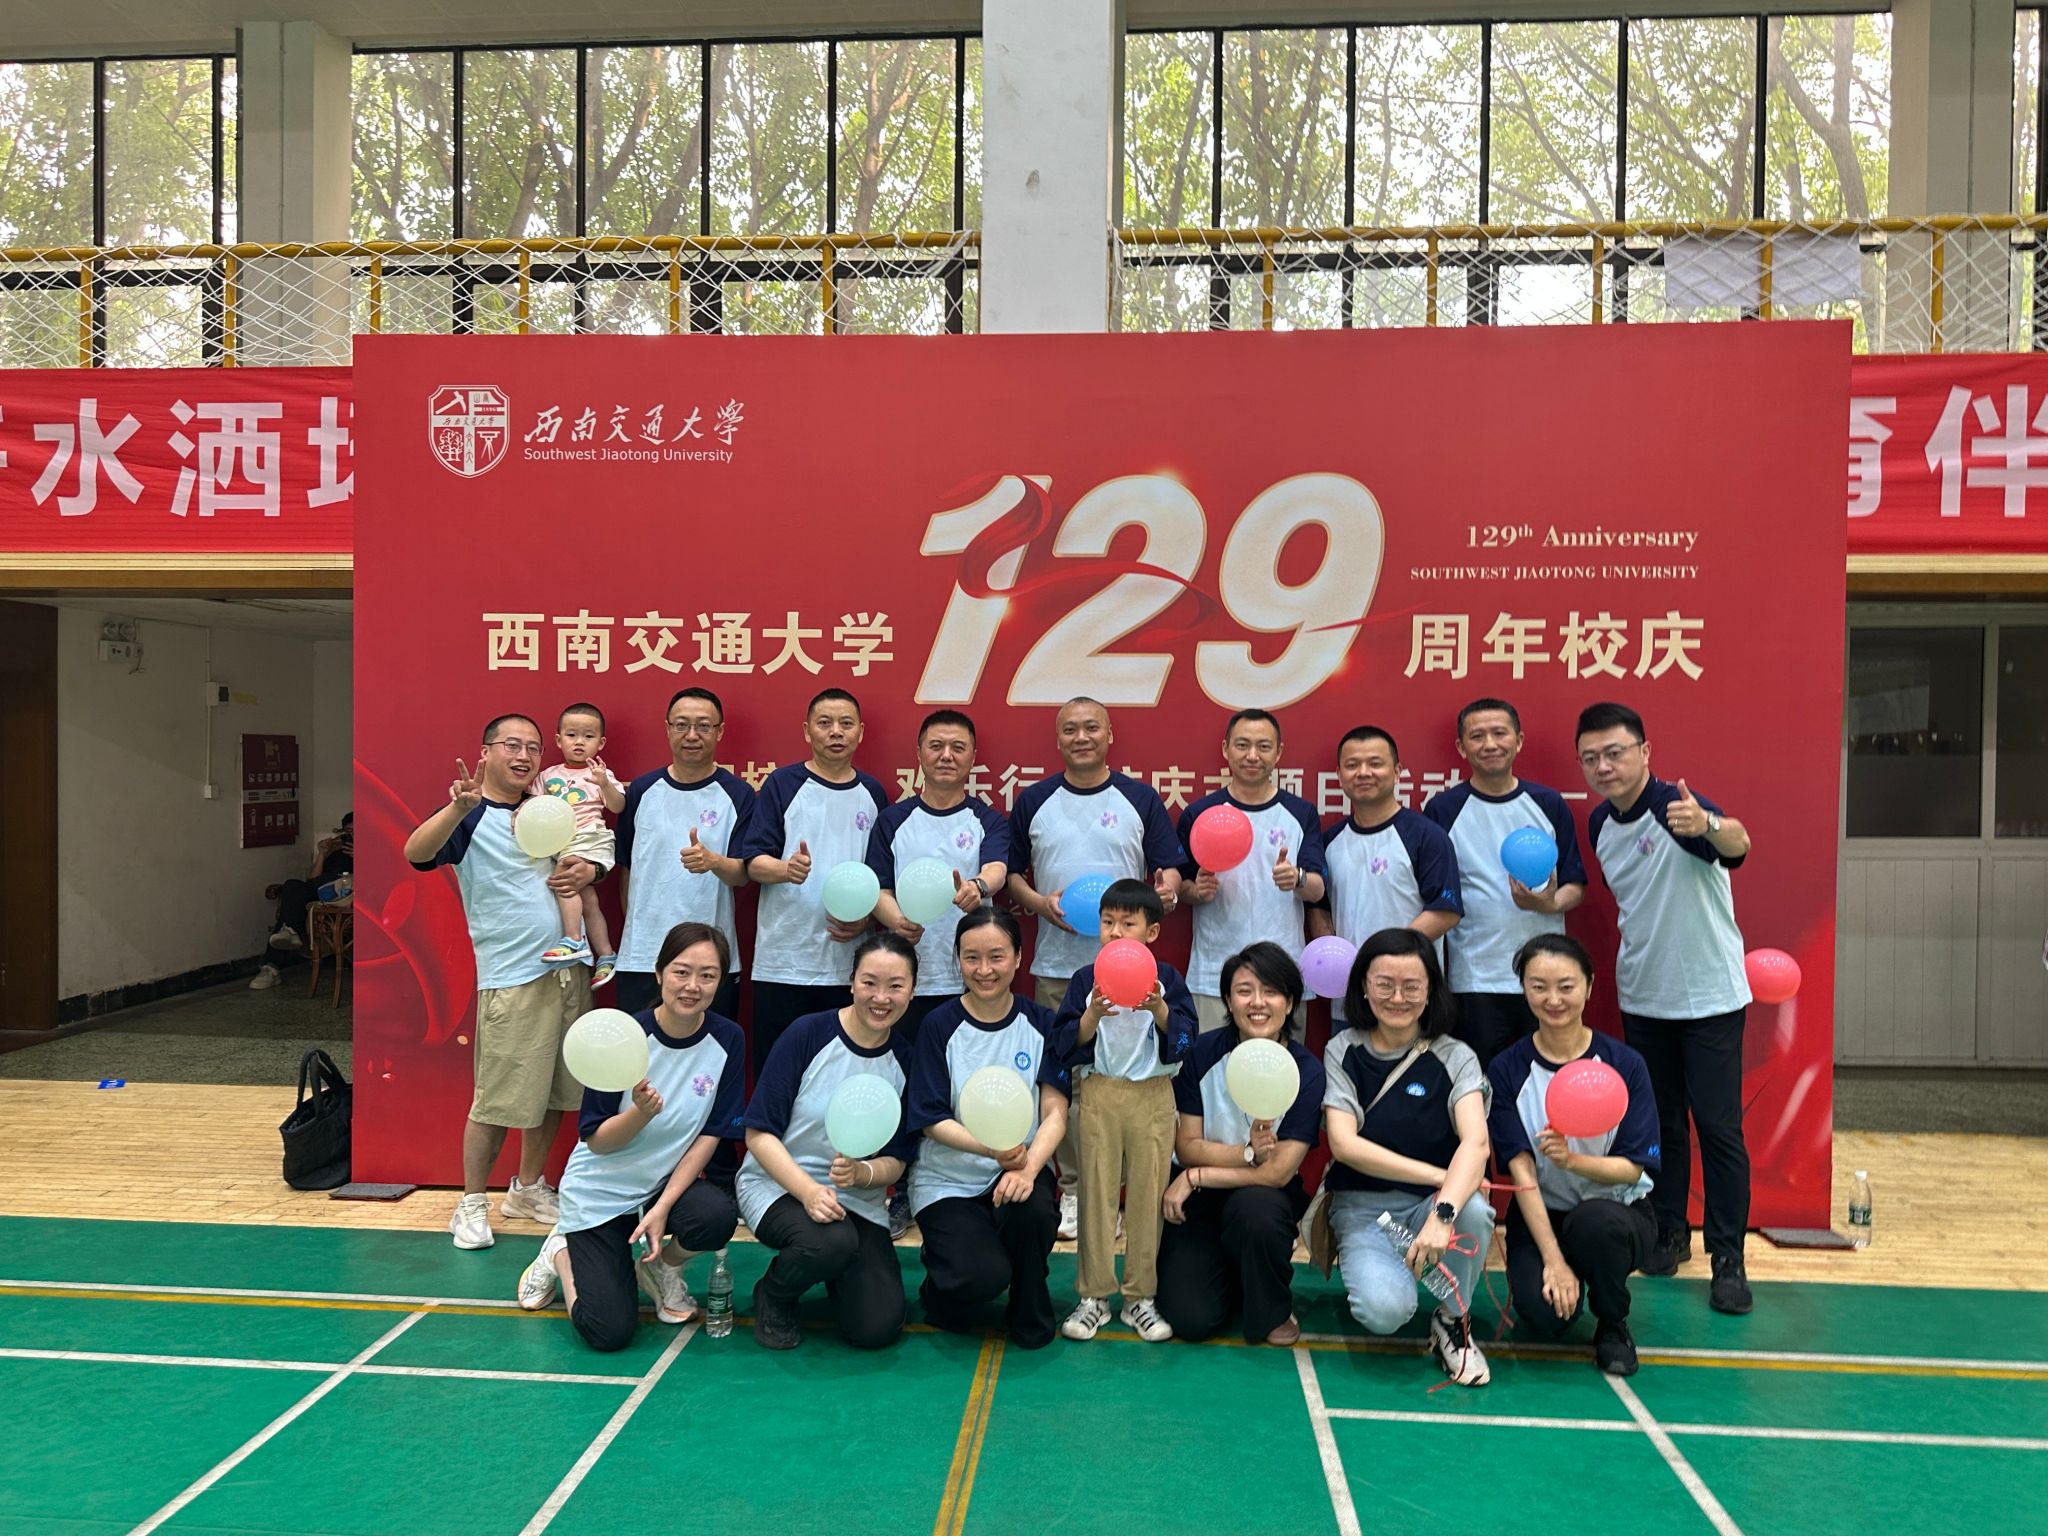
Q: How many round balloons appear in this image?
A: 14